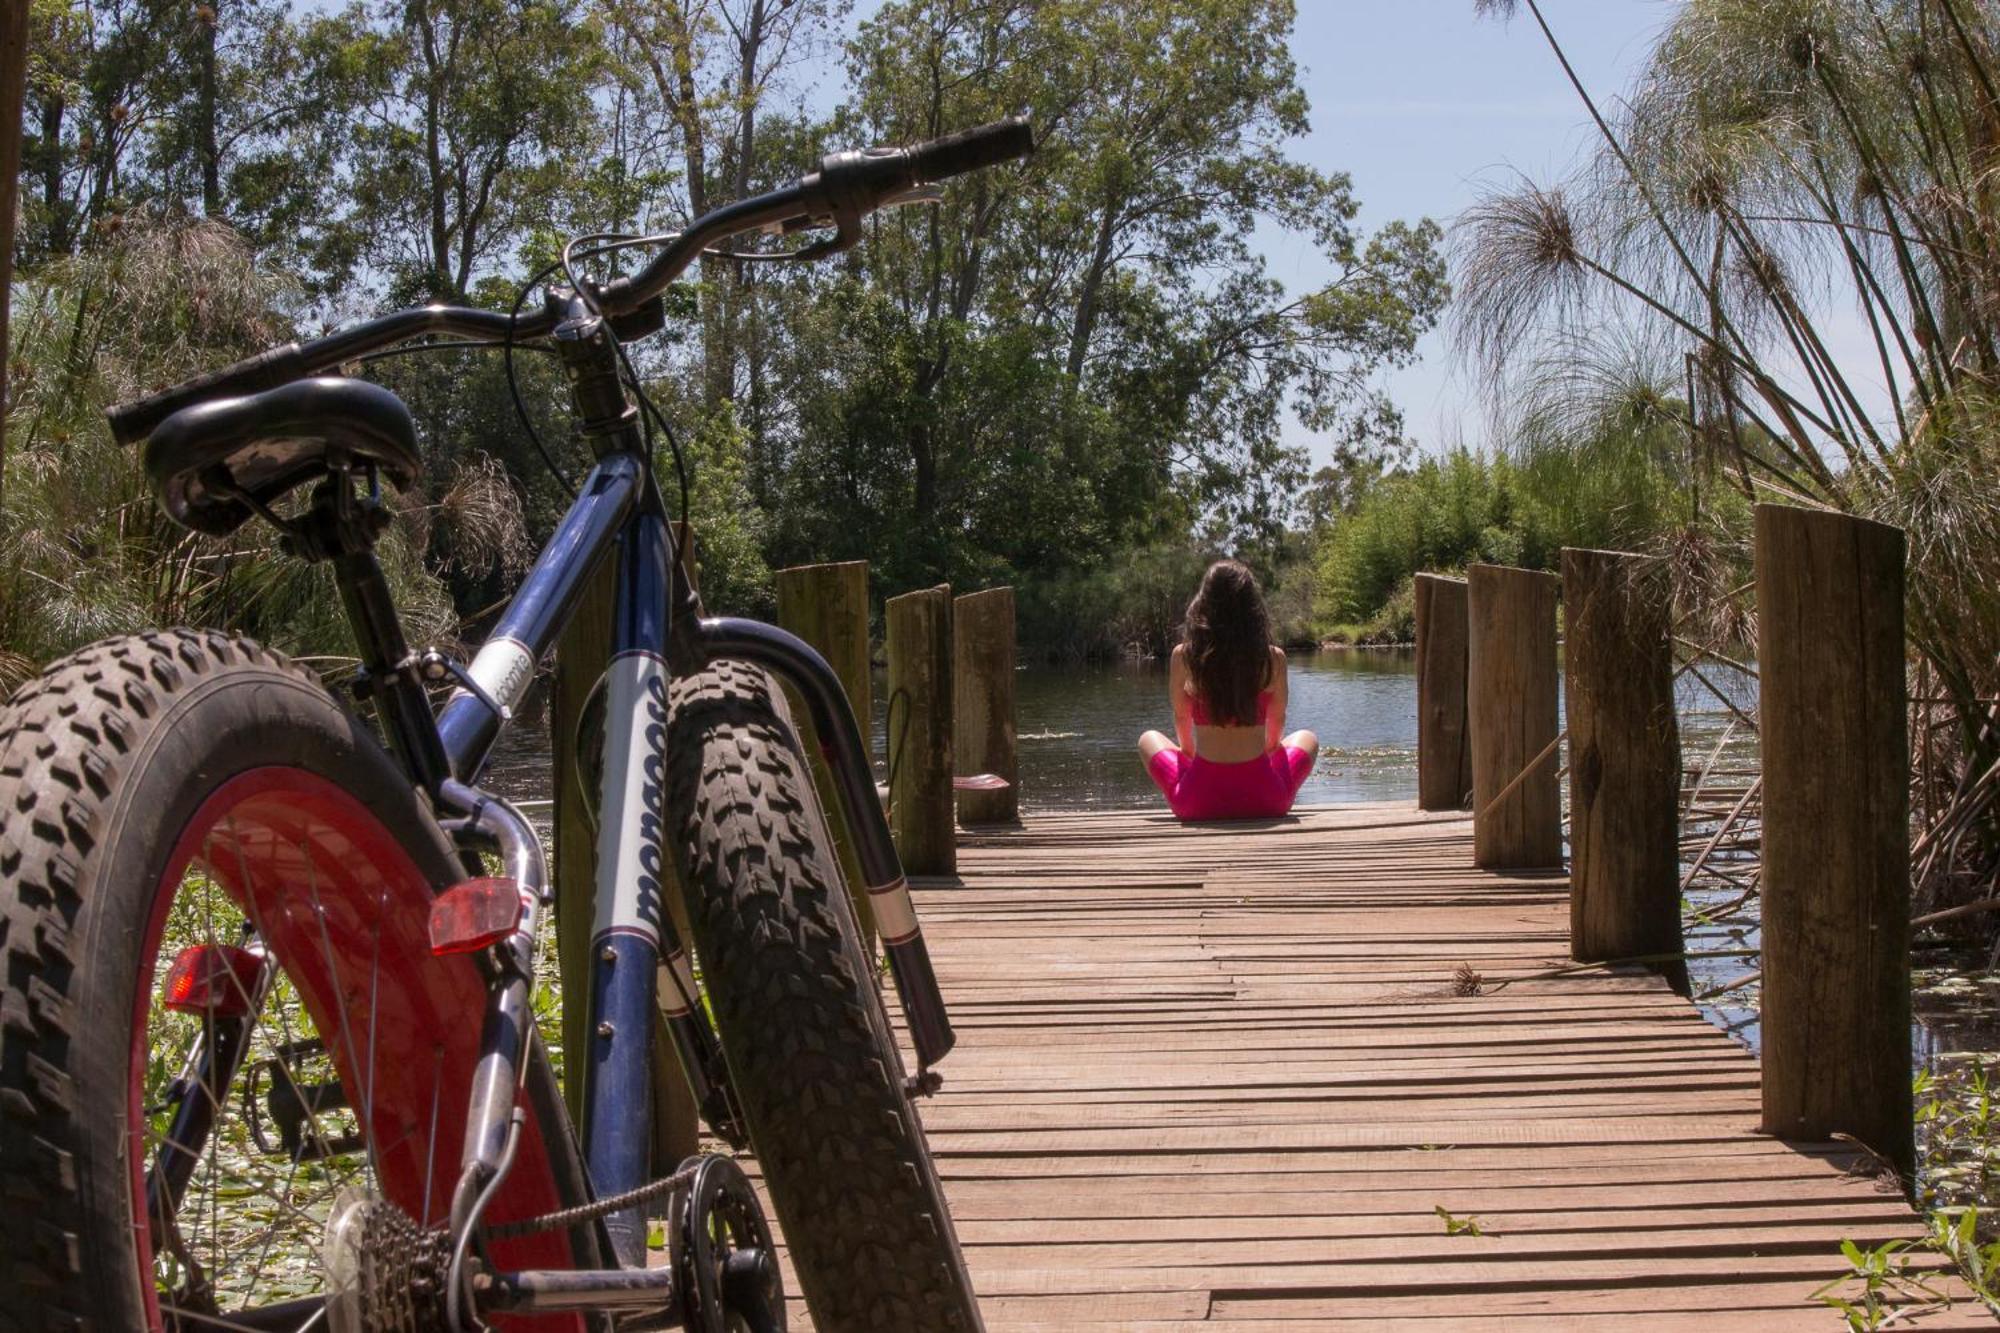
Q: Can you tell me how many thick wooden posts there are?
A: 8